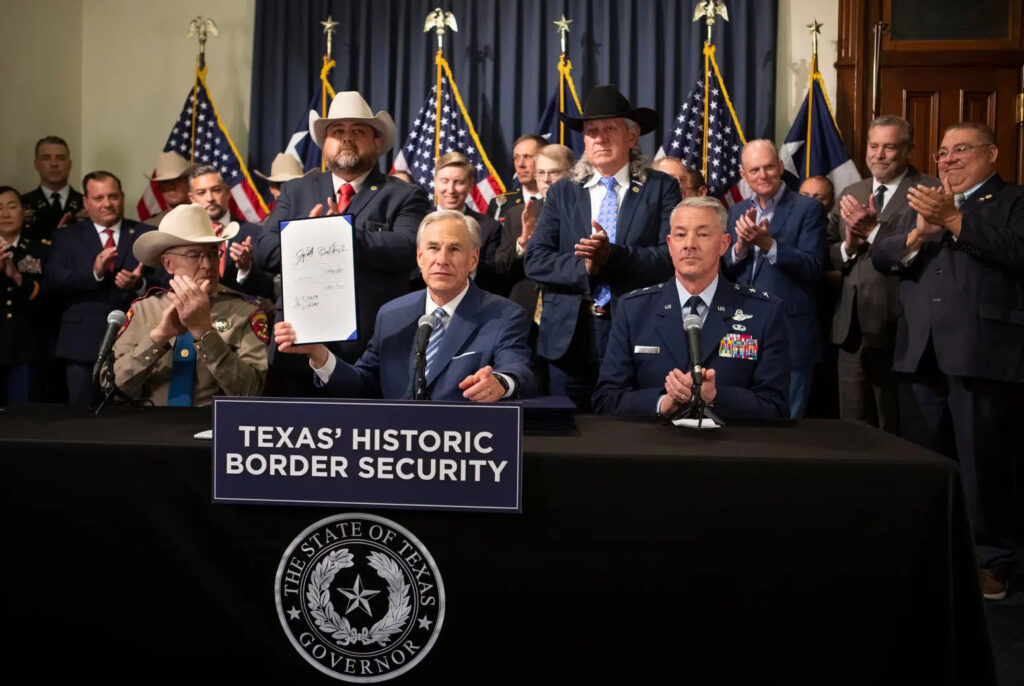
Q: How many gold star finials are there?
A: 3